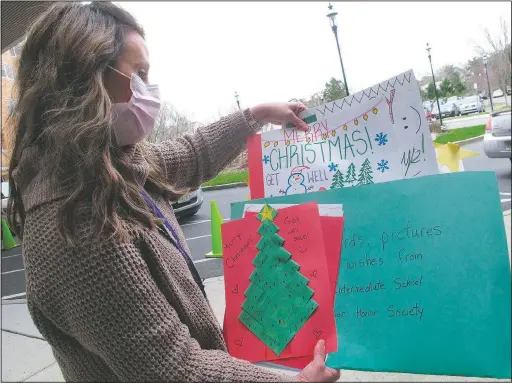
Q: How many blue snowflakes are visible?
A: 4